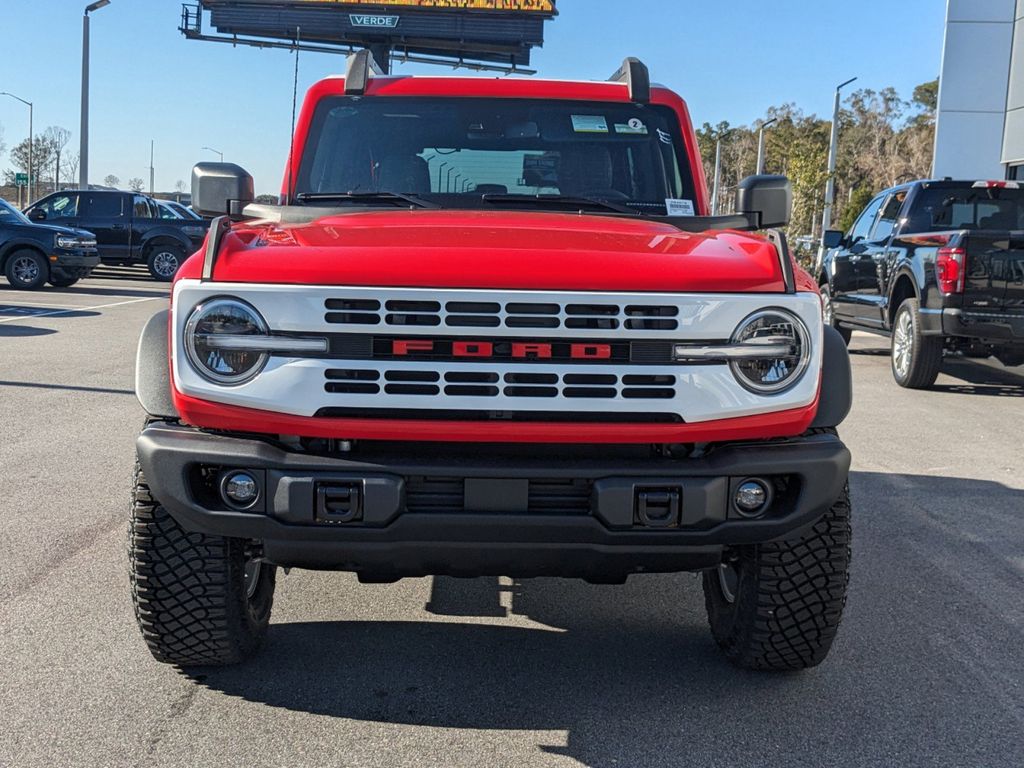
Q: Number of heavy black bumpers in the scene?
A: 1